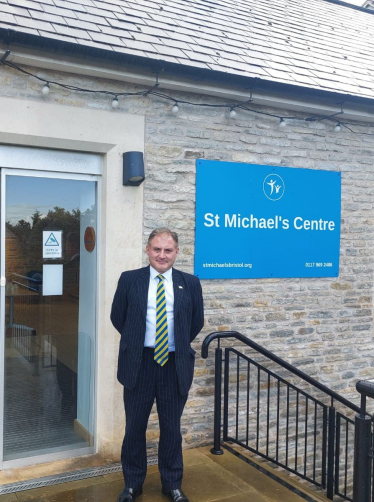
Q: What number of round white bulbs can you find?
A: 6